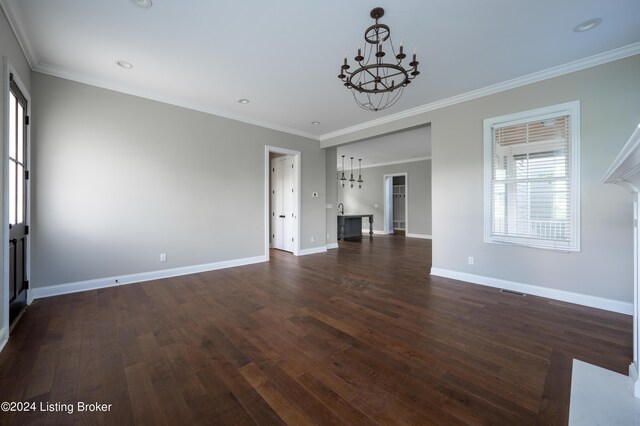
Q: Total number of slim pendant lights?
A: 3